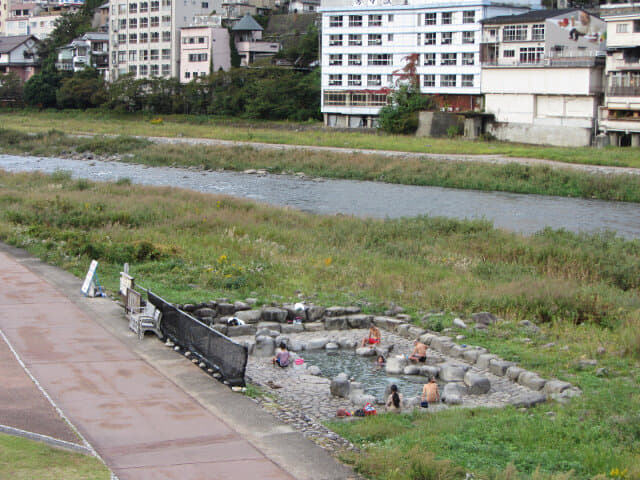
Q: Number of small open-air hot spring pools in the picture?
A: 1